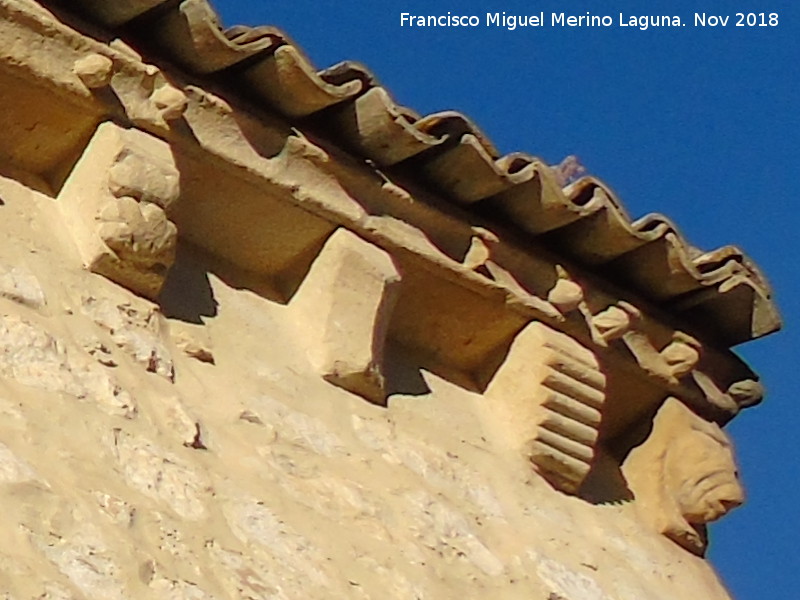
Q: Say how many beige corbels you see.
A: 4